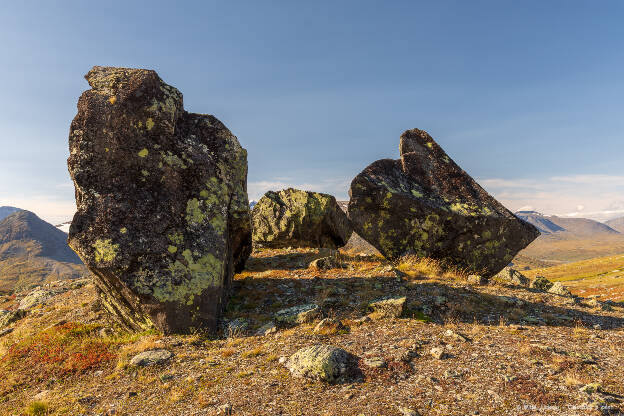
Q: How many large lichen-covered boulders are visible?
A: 3